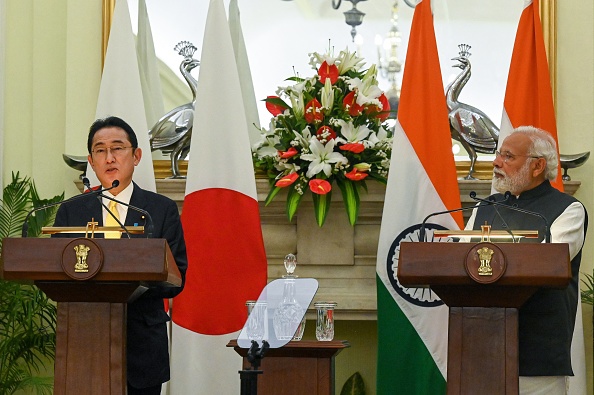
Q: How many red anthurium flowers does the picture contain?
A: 11